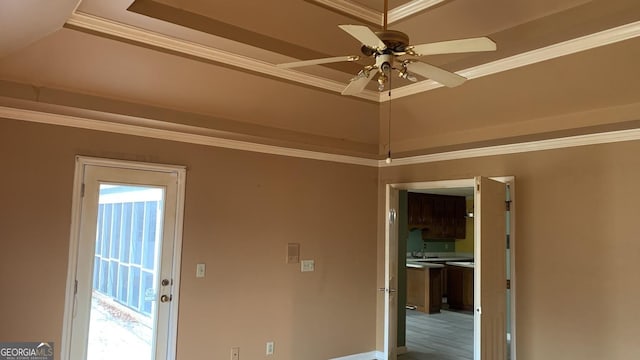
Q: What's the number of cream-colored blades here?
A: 5